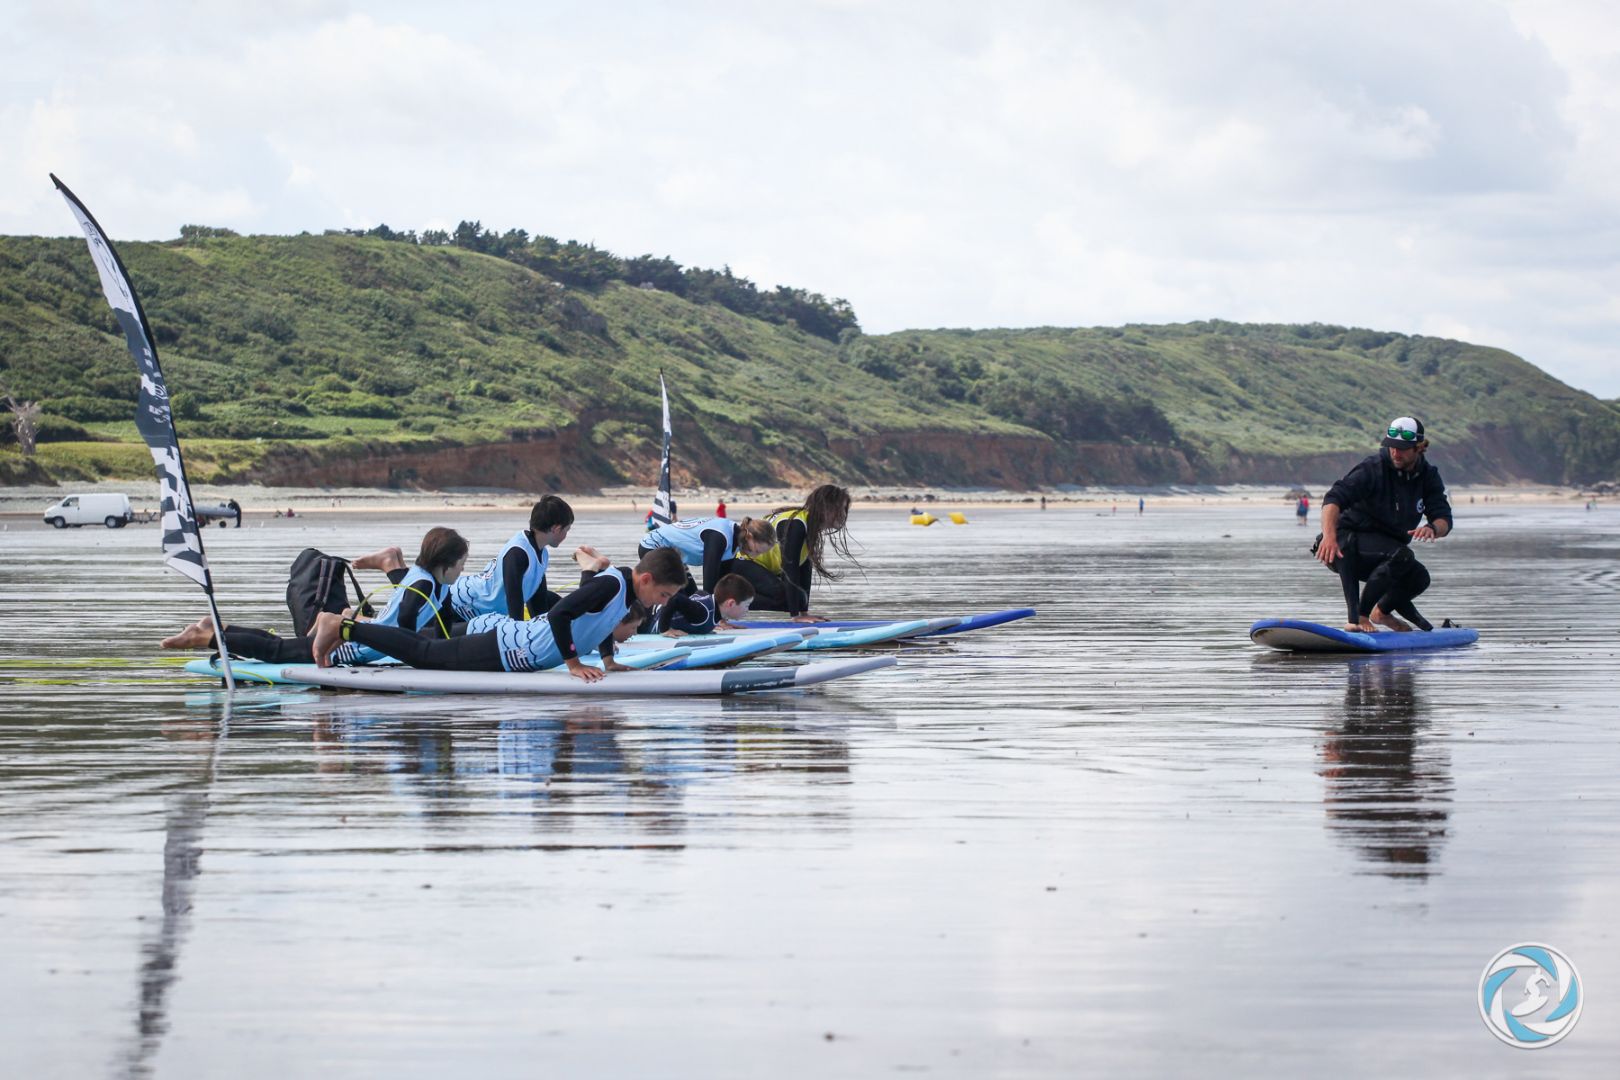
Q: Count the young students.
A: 7